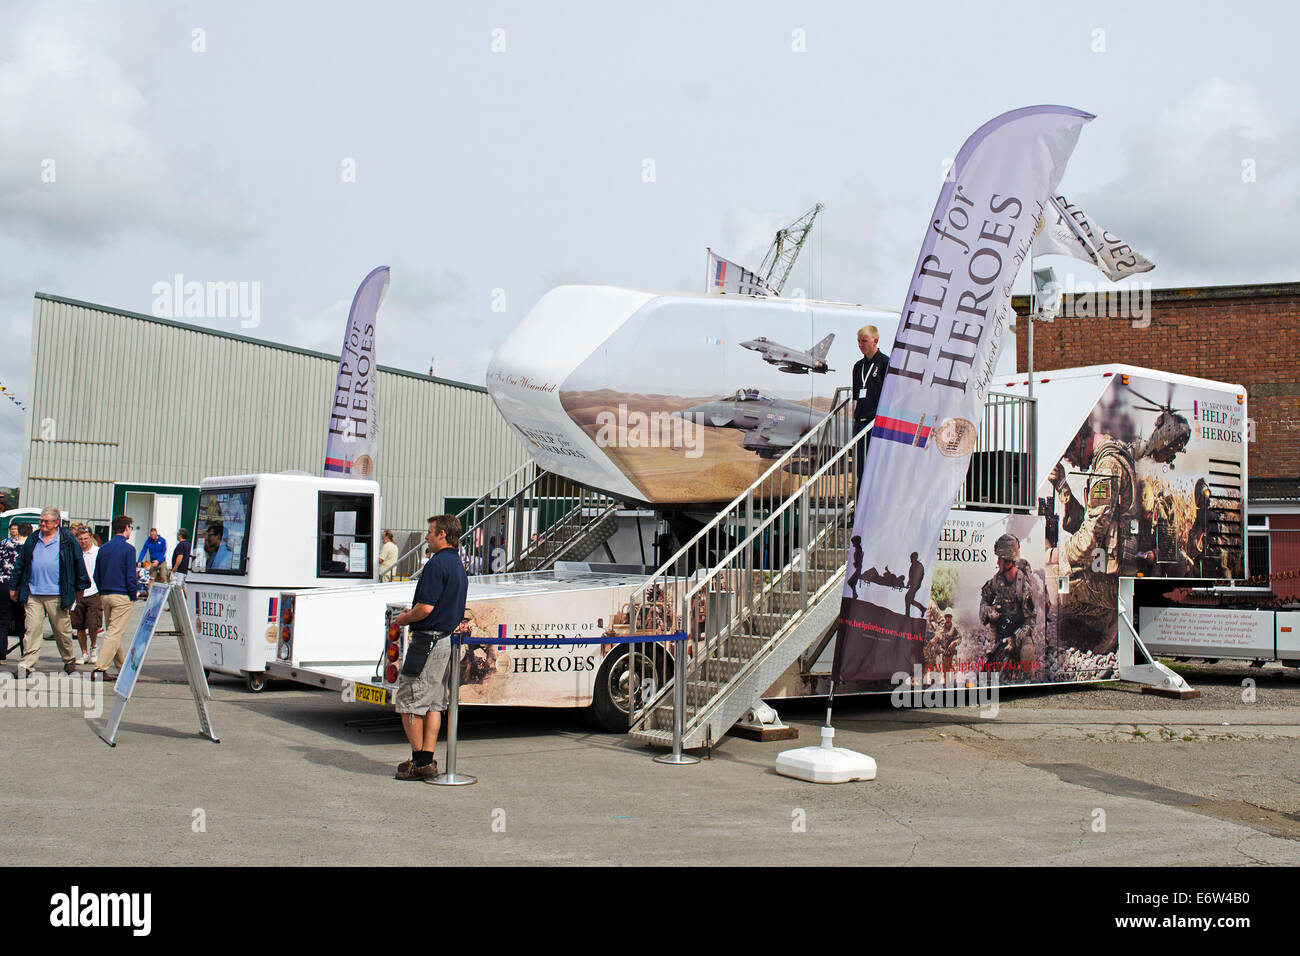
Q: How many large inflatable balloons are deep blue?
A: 0